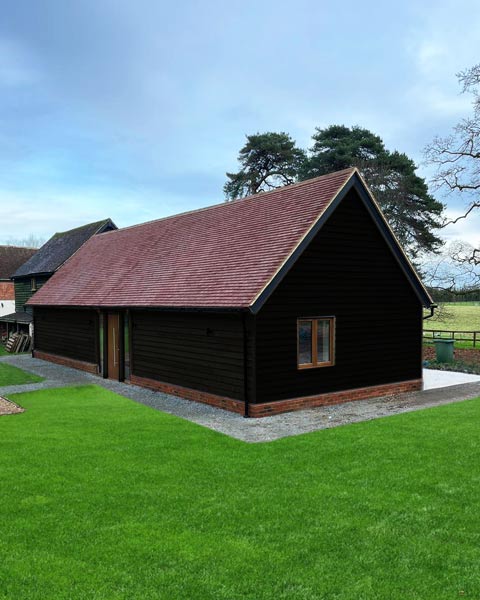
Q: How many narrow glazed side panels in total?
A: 2